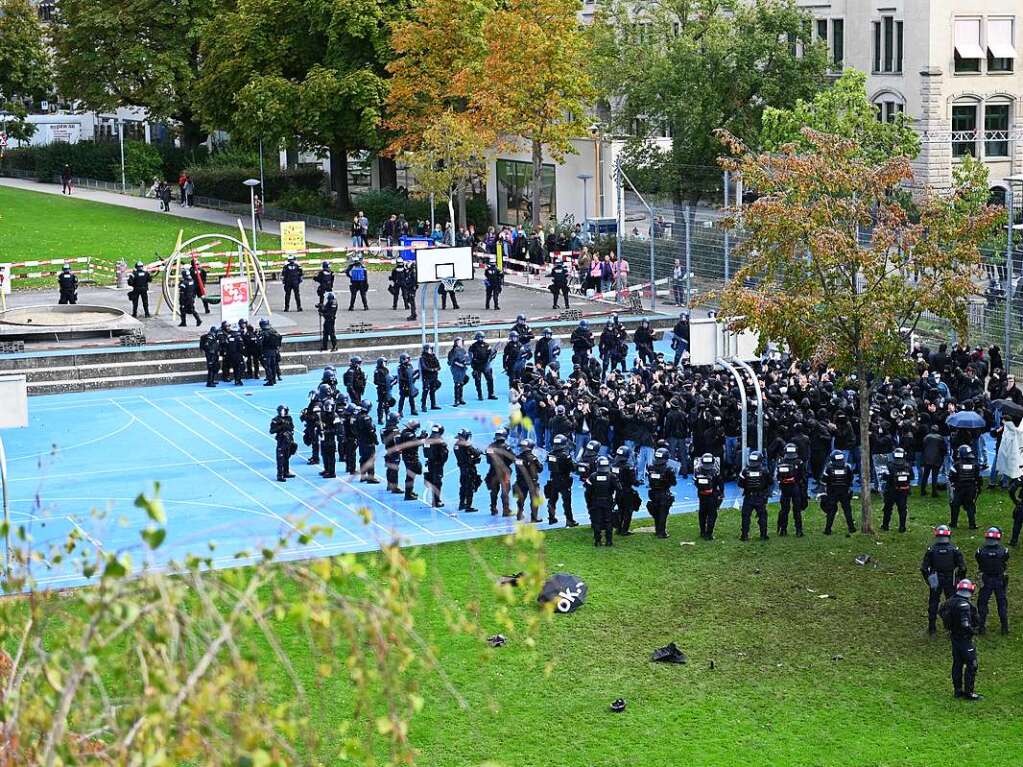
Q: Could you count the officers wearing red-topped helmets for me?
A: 3